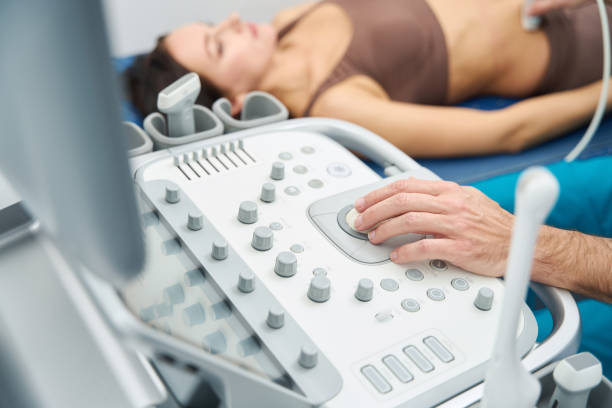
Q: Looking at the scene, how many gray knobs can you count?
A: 14